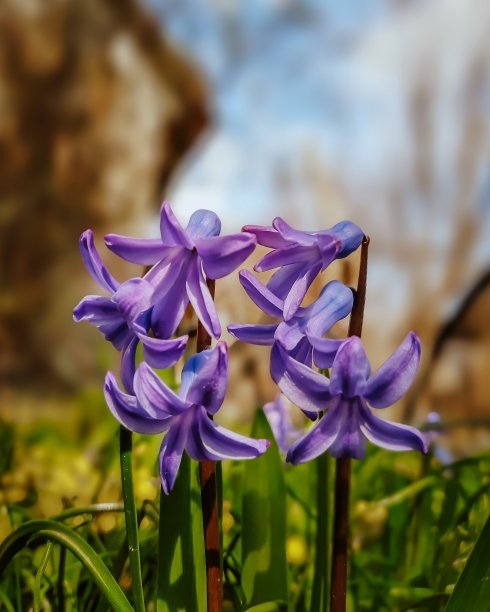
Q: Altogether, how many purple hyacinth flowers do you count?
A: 6